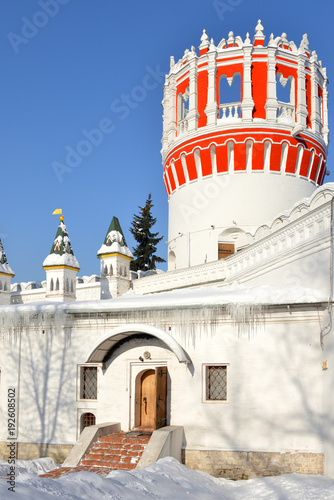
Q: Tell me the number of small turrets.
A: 3